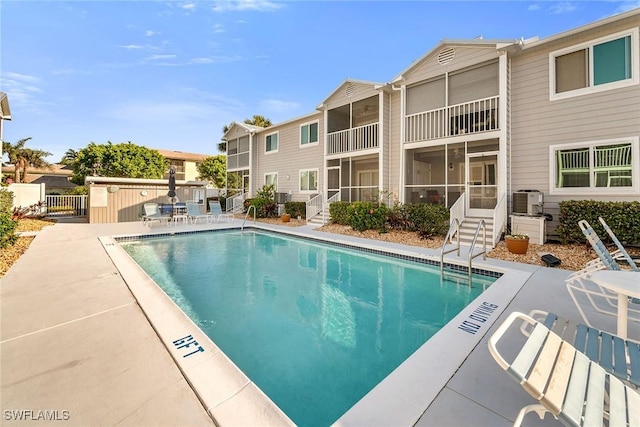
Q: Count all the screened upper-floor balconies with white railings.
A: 3